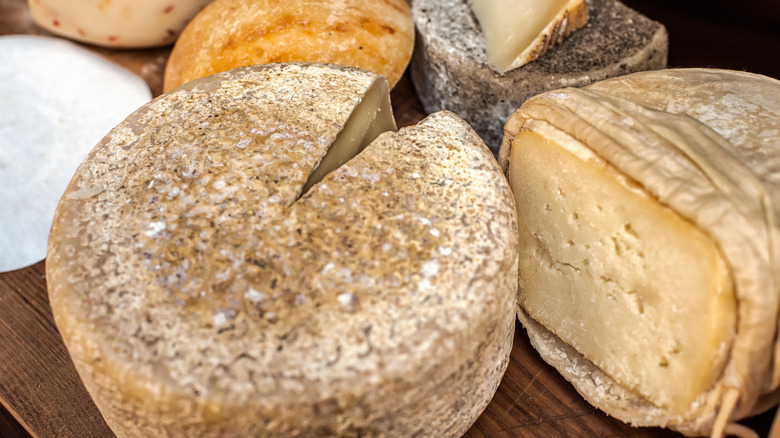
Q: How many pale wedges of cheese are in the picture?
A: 1